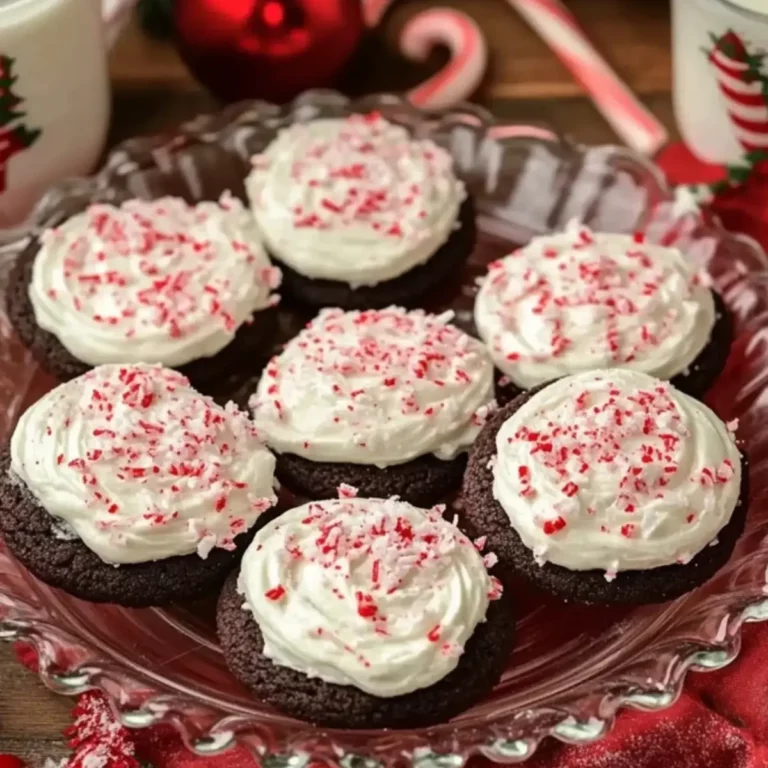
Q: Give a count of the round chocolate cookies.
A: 7